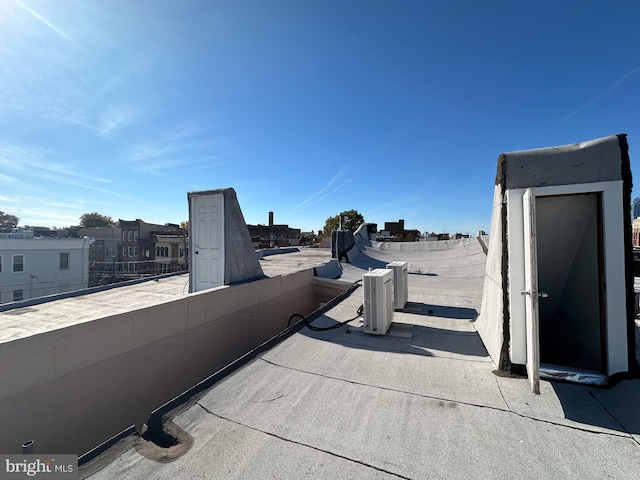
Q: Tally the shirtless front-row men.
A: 0